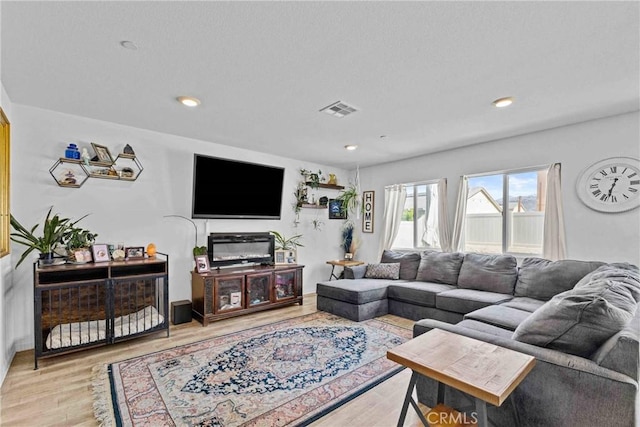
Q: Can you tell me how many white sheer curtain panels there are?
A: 4